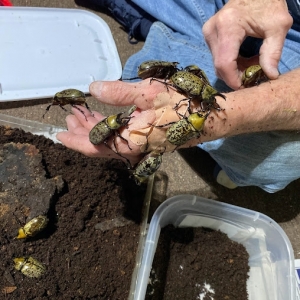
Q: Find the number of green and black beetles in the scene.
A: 10